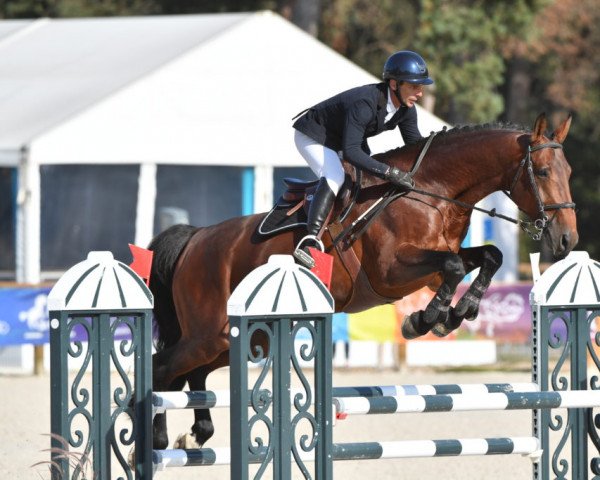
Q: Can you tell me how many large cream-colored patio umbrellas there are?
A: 0